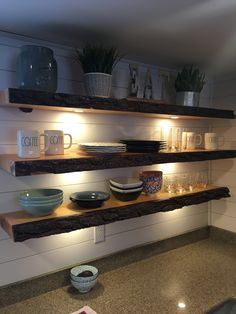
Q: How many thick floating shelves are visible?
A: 3